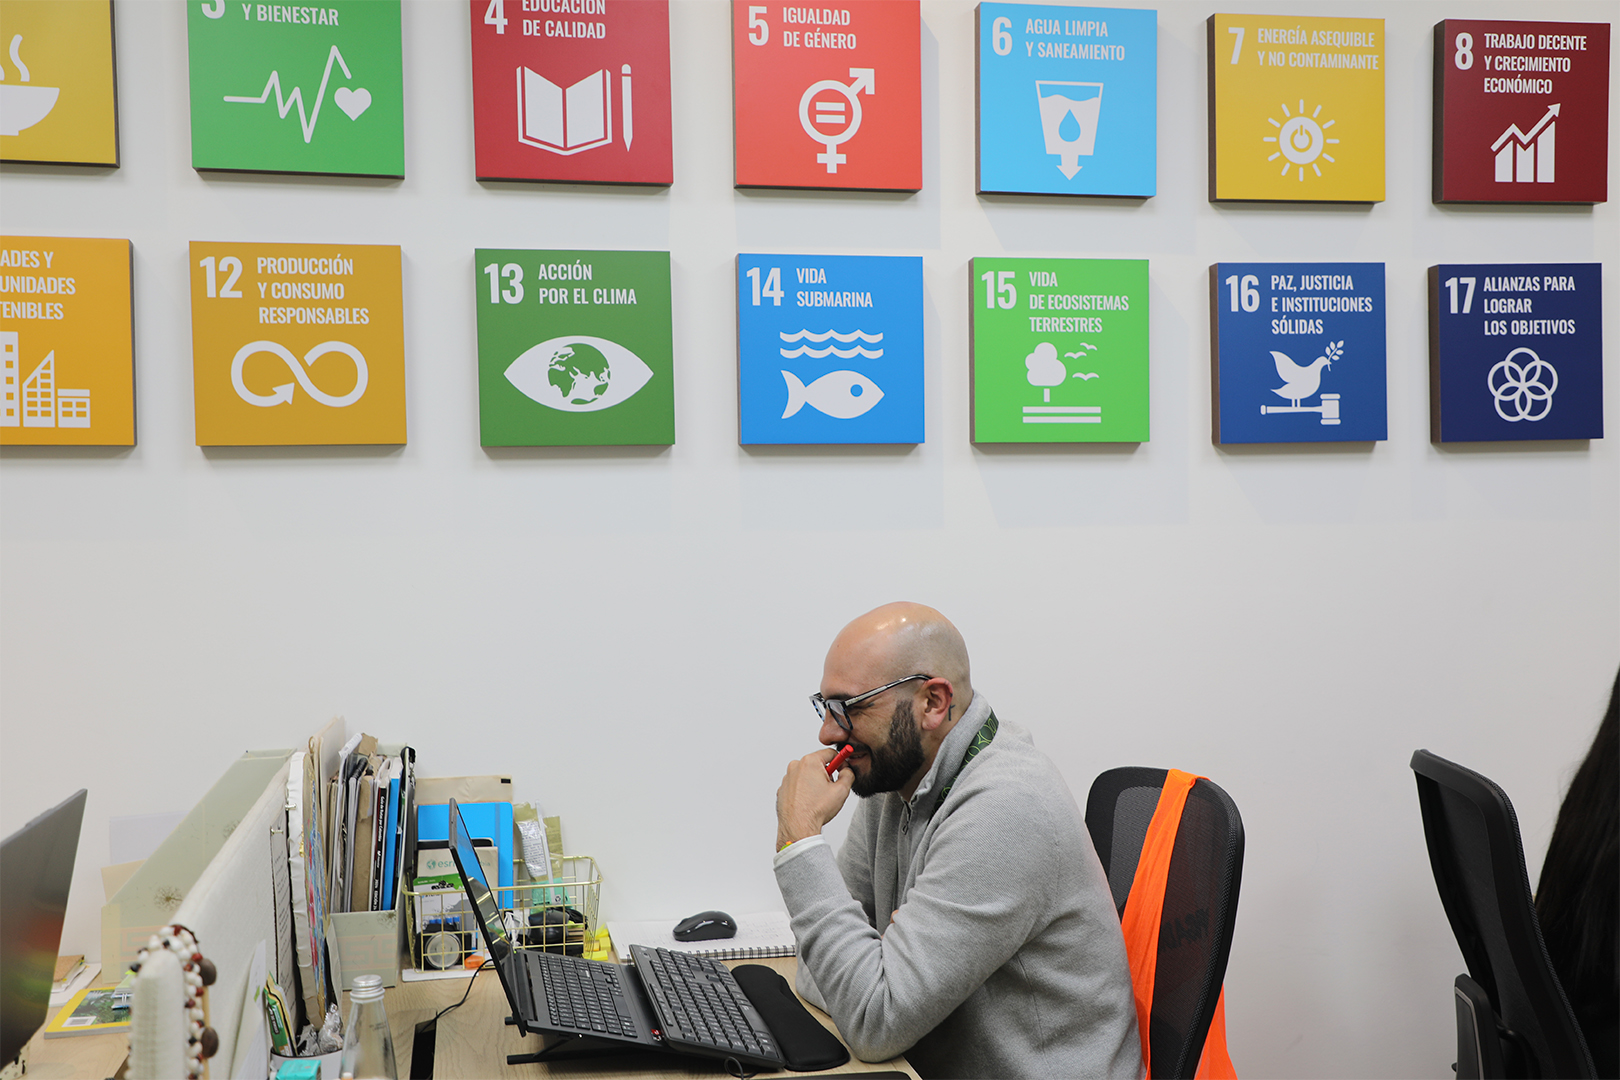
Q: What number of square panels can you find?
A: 14